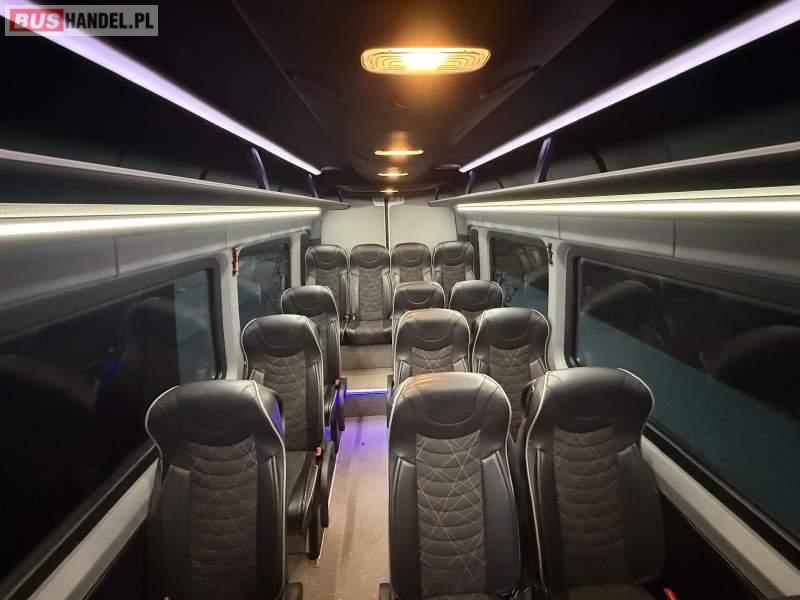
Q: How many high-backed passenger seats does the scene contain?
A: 13